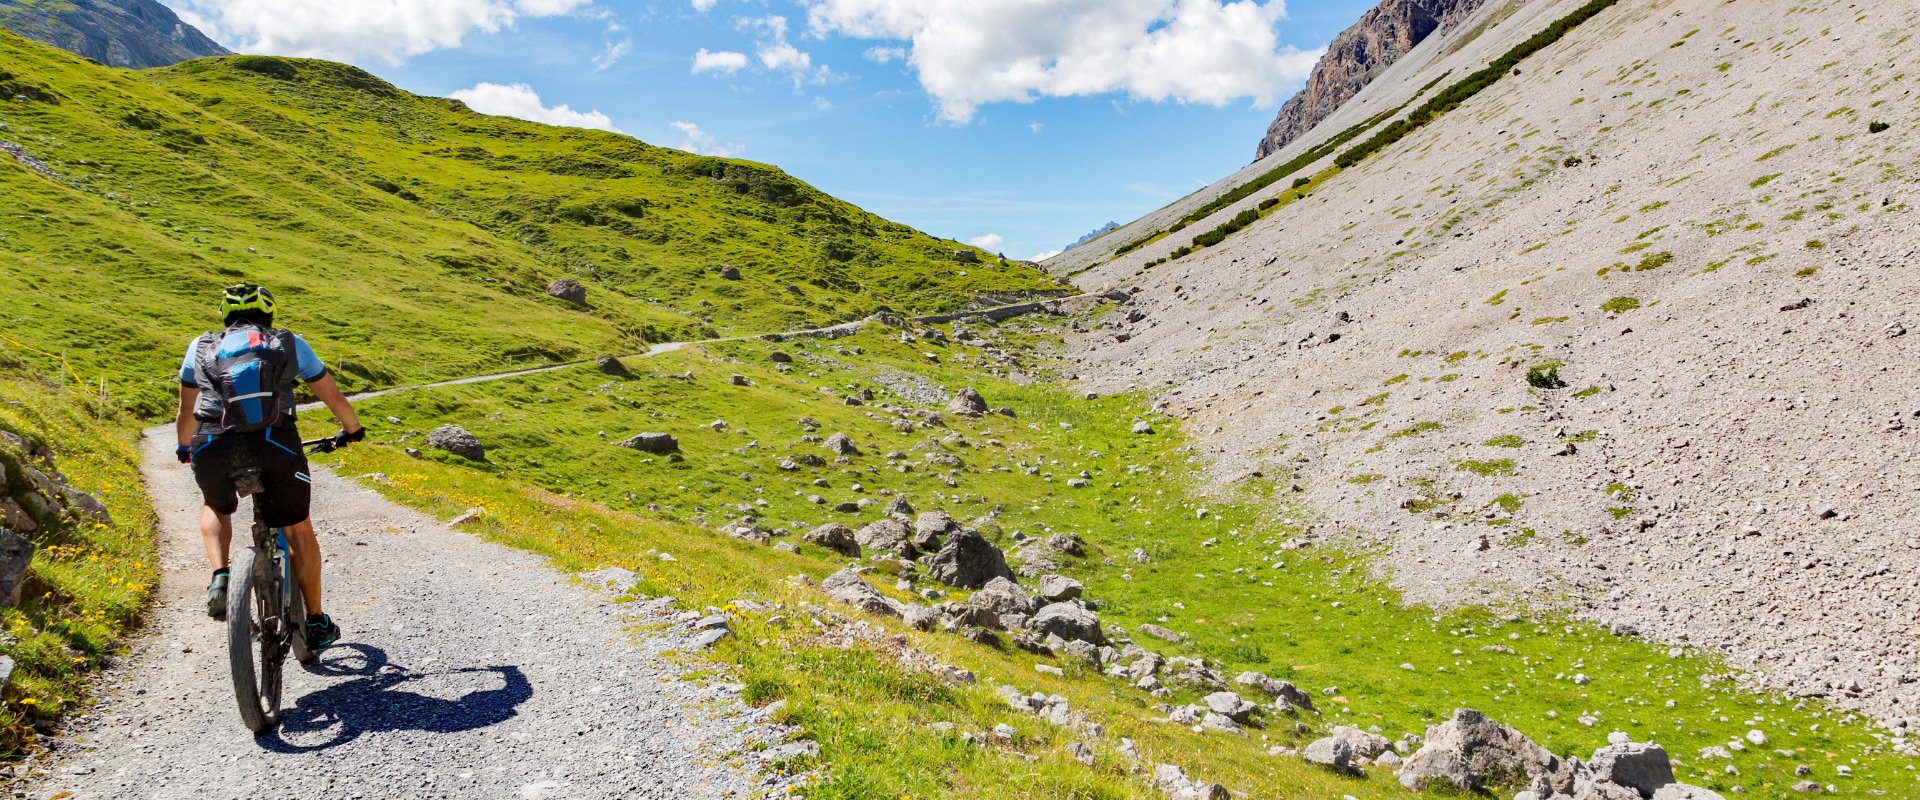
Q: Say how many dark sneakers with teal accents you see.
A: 2